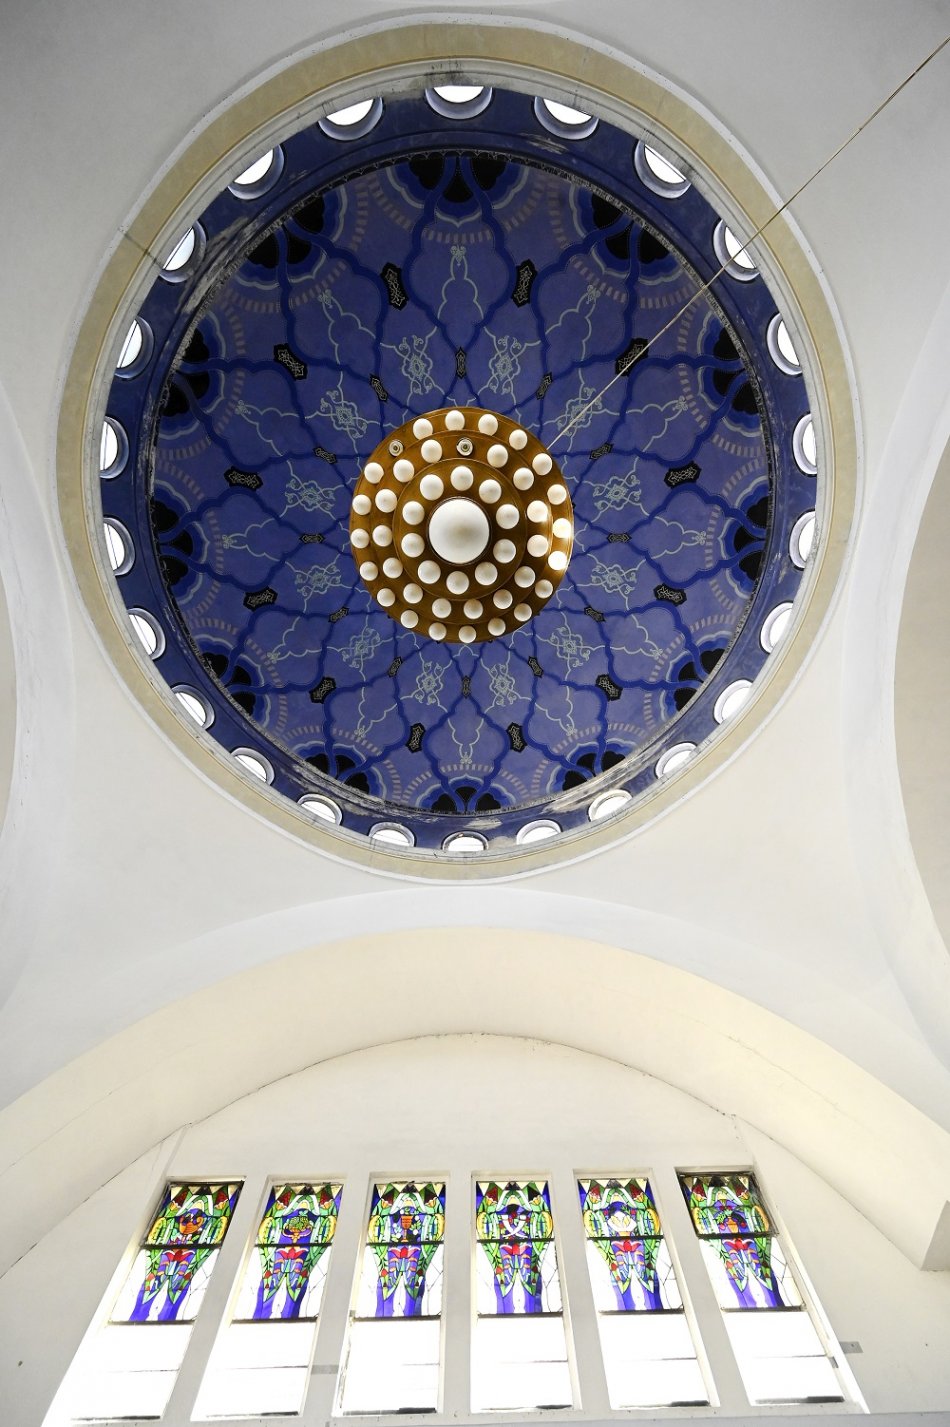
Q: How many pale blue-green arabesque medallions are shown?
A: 12